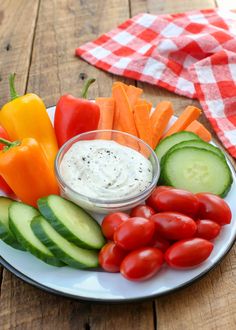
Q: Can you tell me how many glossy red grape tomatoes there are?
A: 12